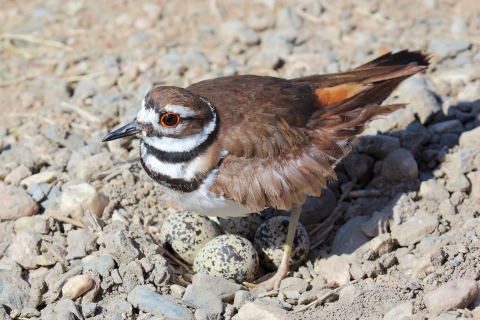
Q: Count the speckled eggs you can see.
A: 4